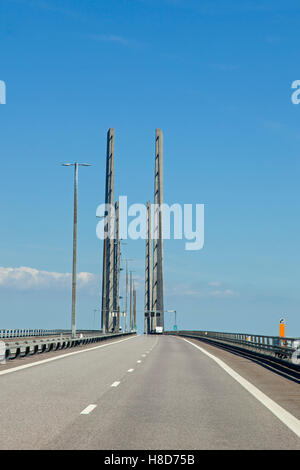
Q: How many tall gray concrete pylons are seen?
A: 4